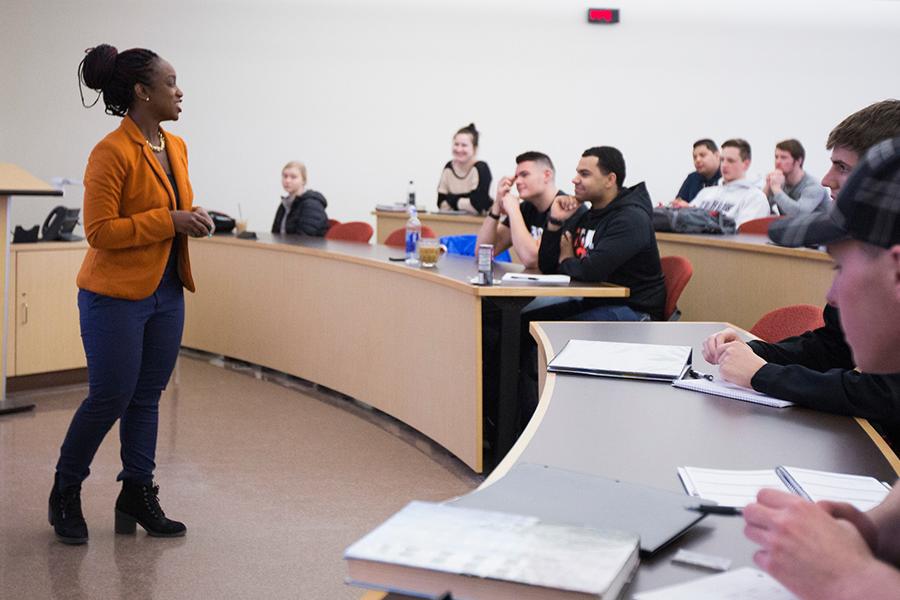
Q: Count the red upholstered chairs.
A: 6